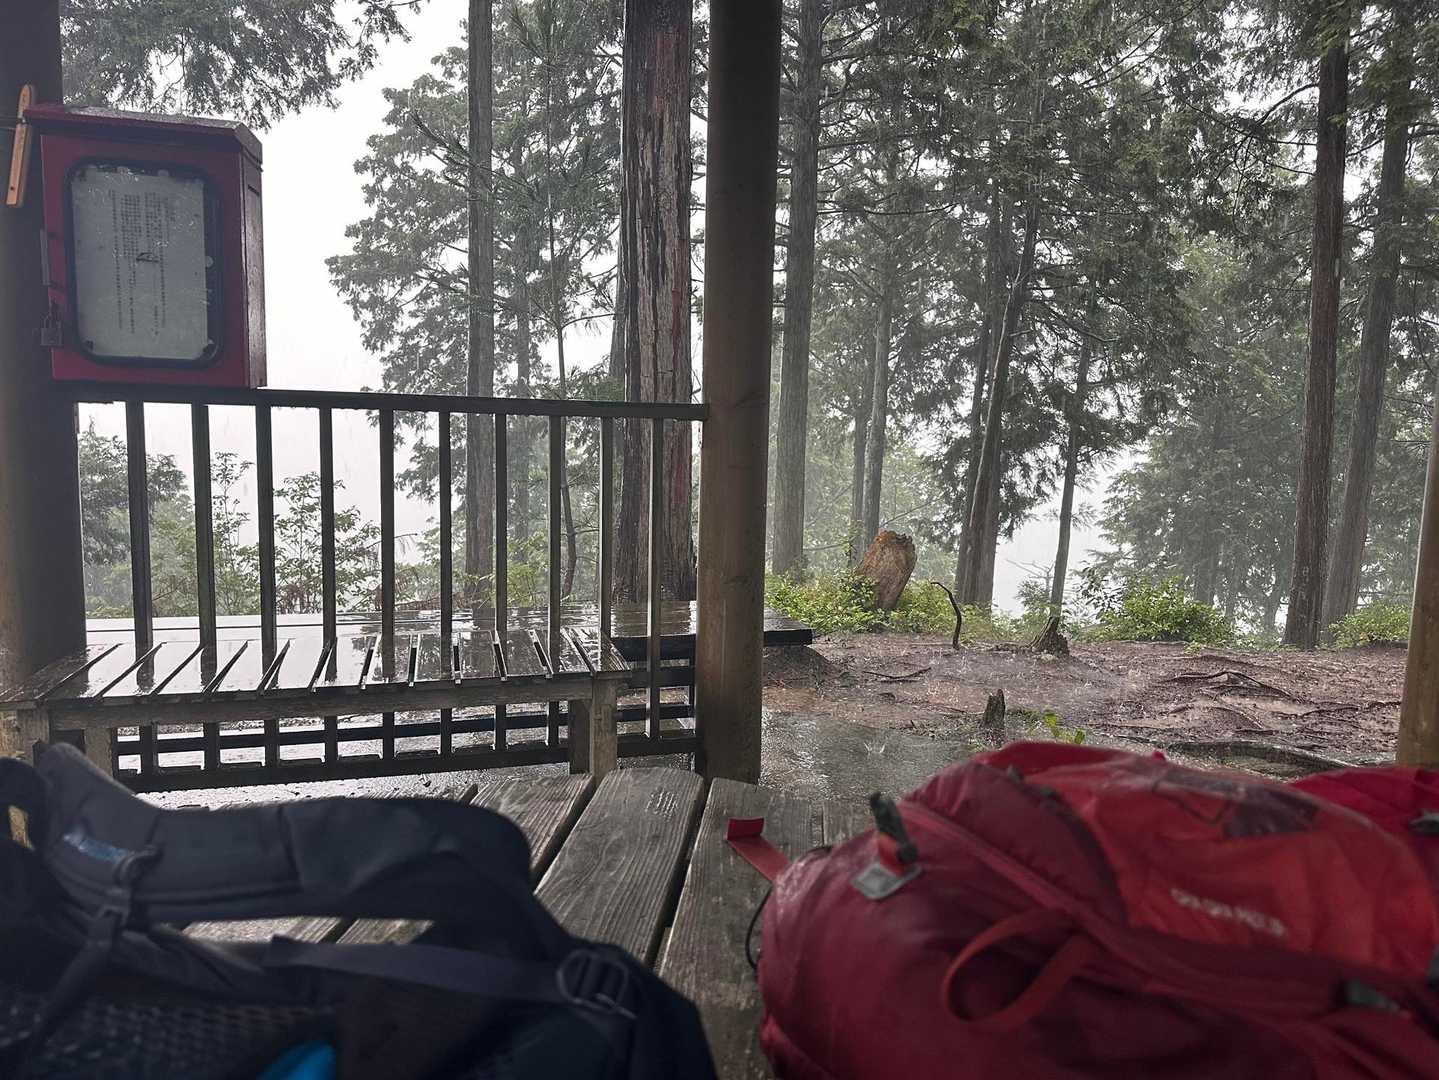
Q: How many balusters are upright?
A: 10